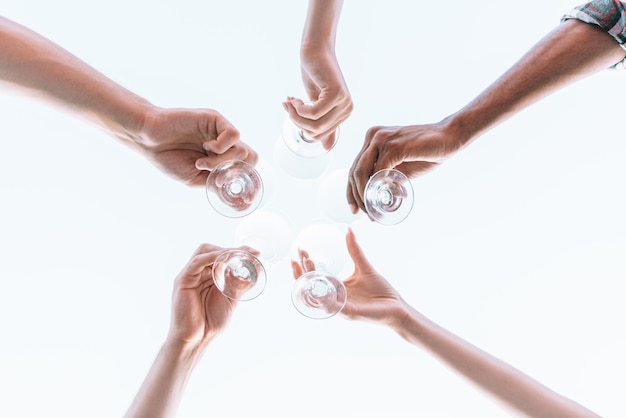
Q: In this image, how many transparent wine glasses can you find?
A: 5